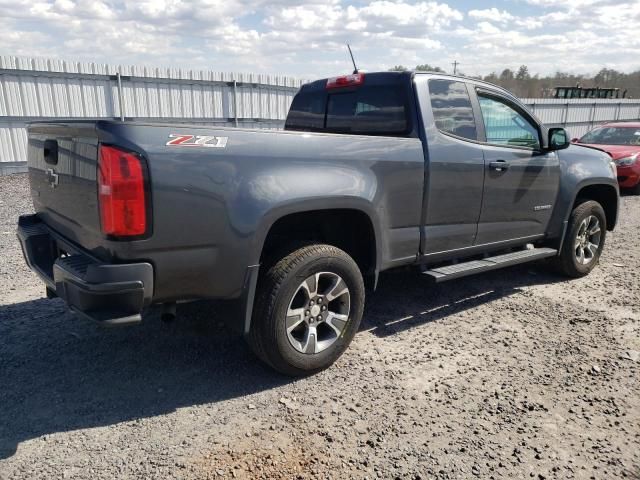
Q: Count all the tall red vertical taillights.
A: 1